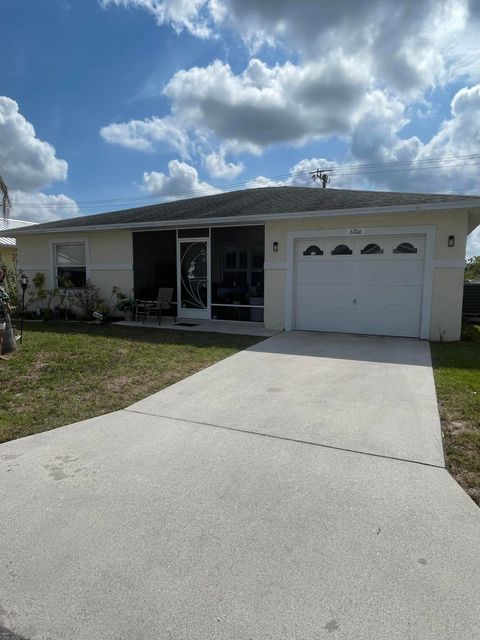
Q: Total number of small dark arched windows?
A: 4